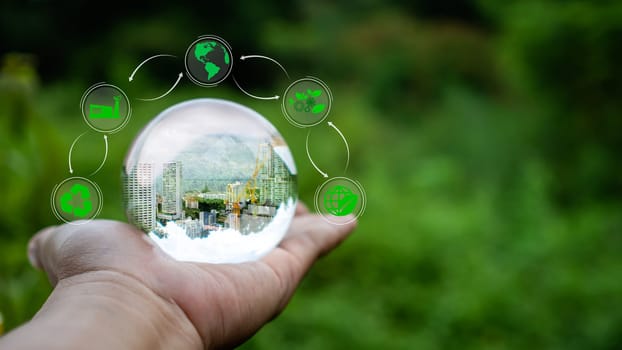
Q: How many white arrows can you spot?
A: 8